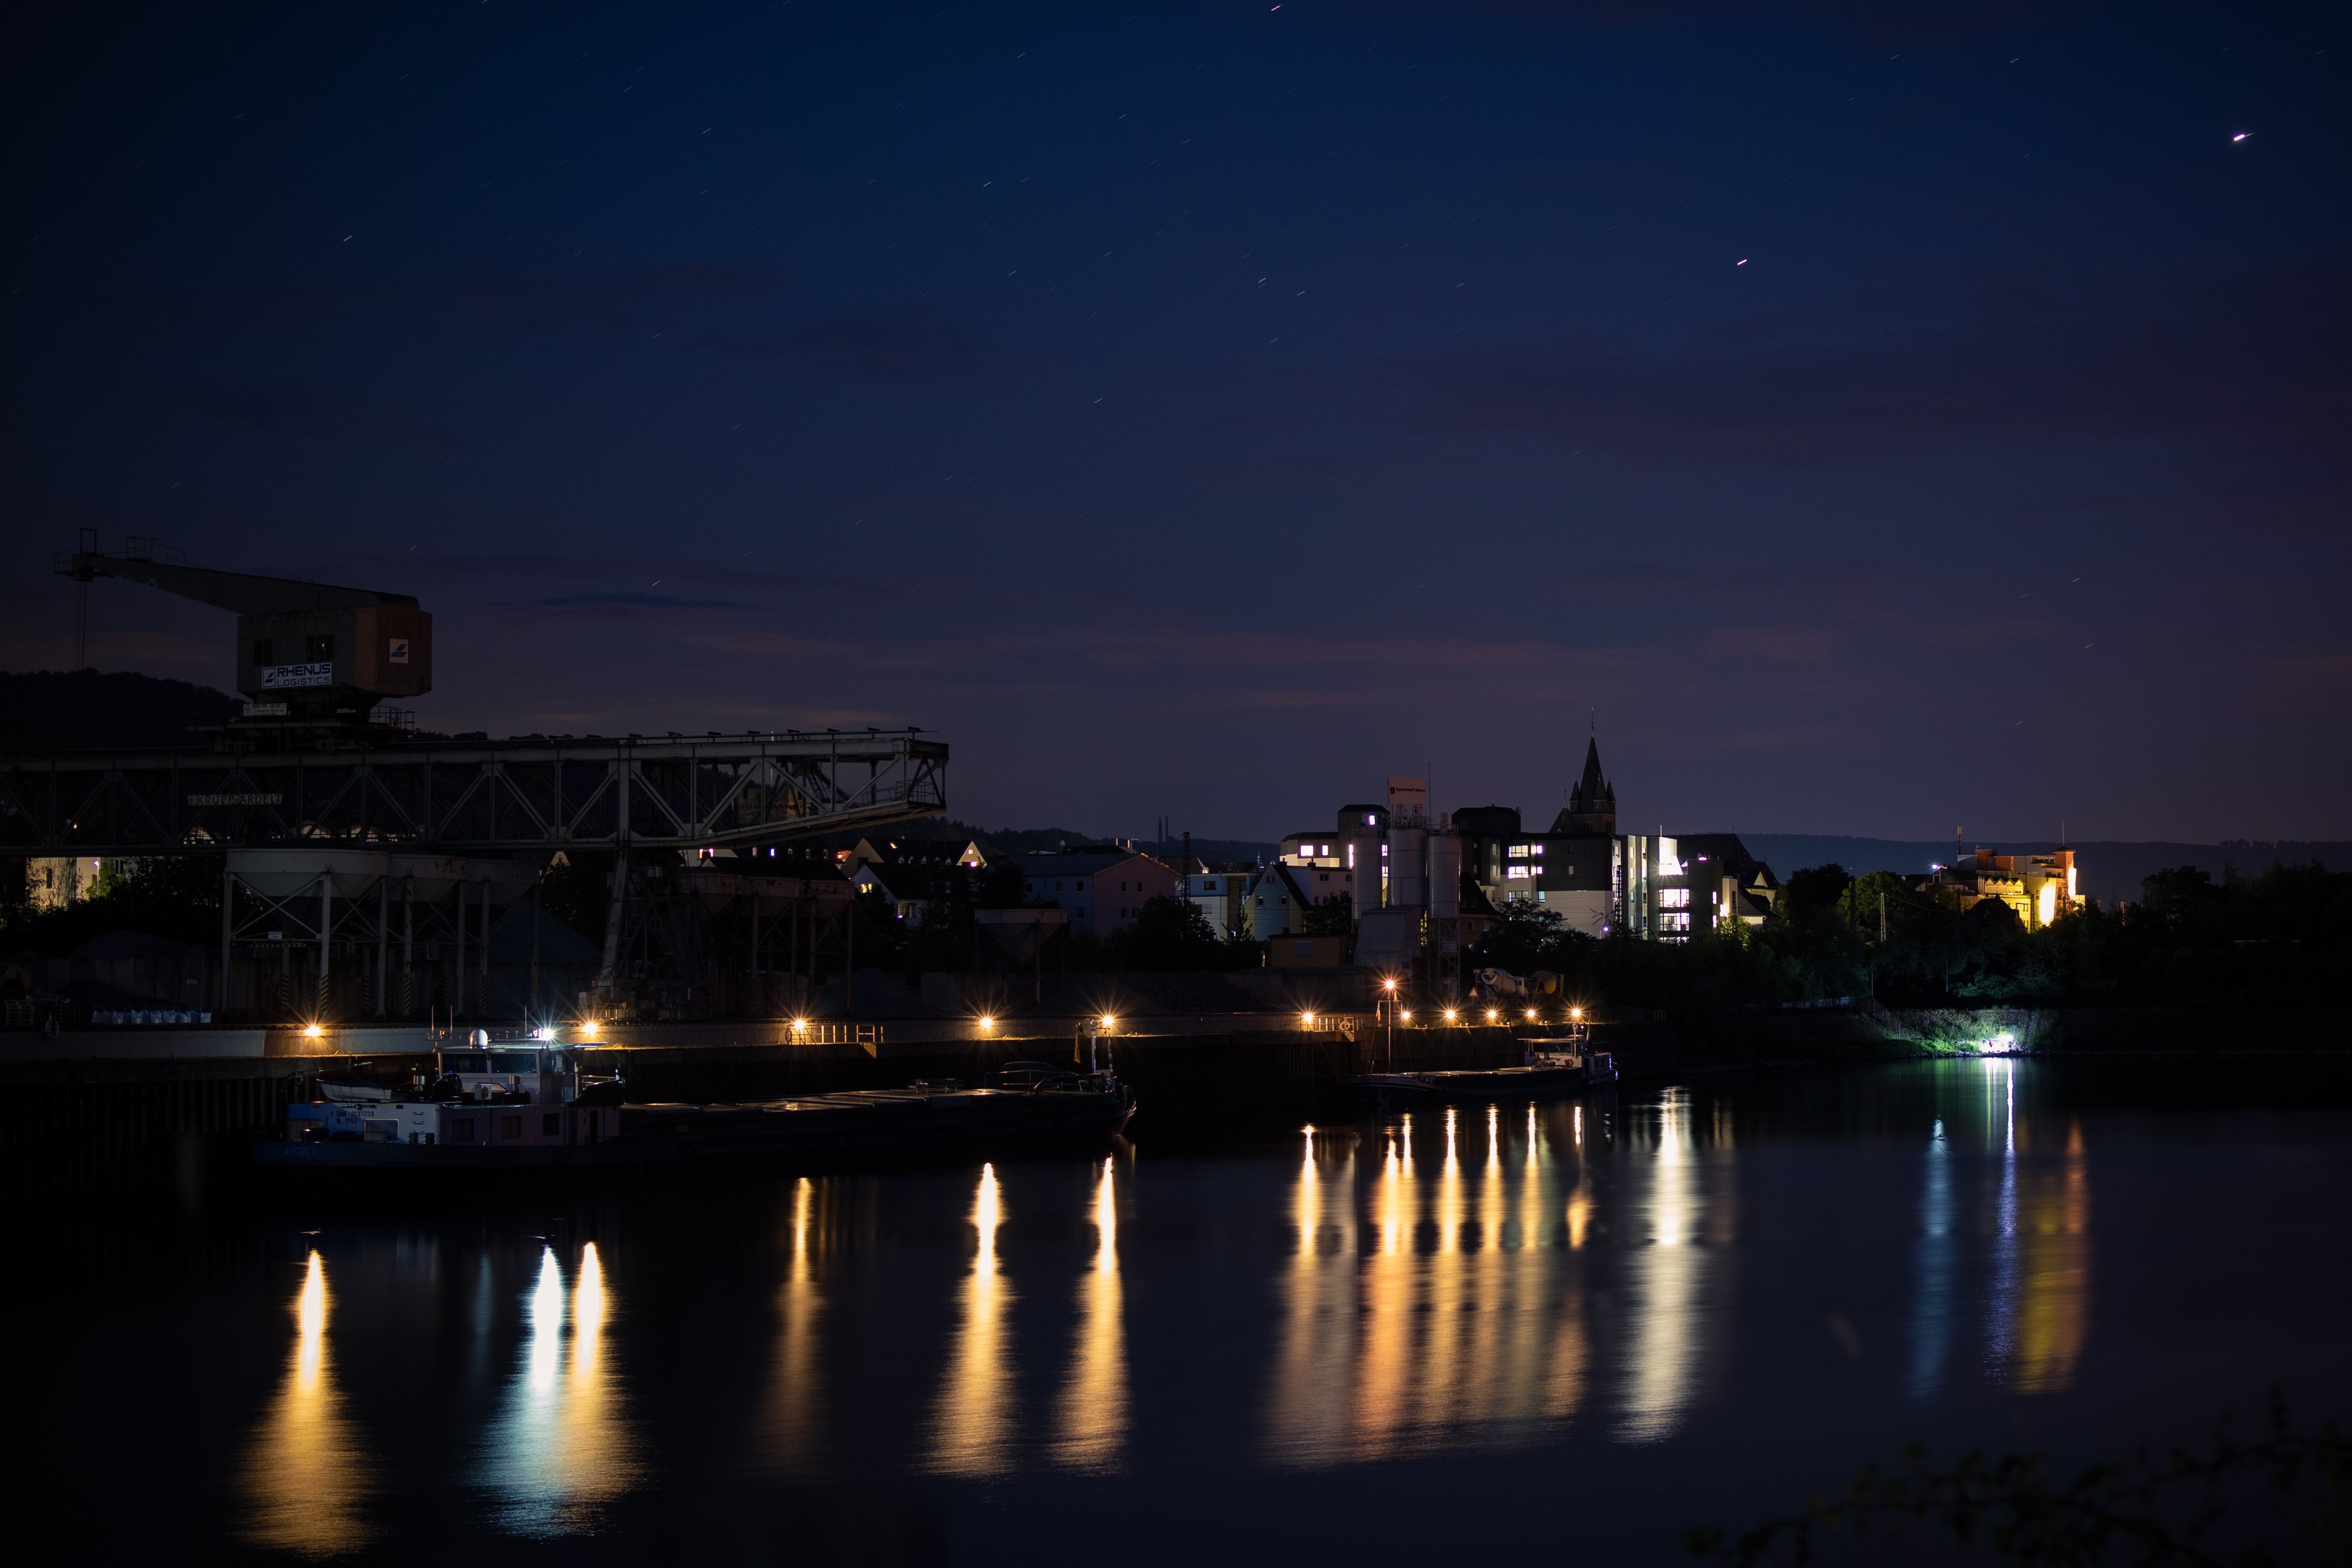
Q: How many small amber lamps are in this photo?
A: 12